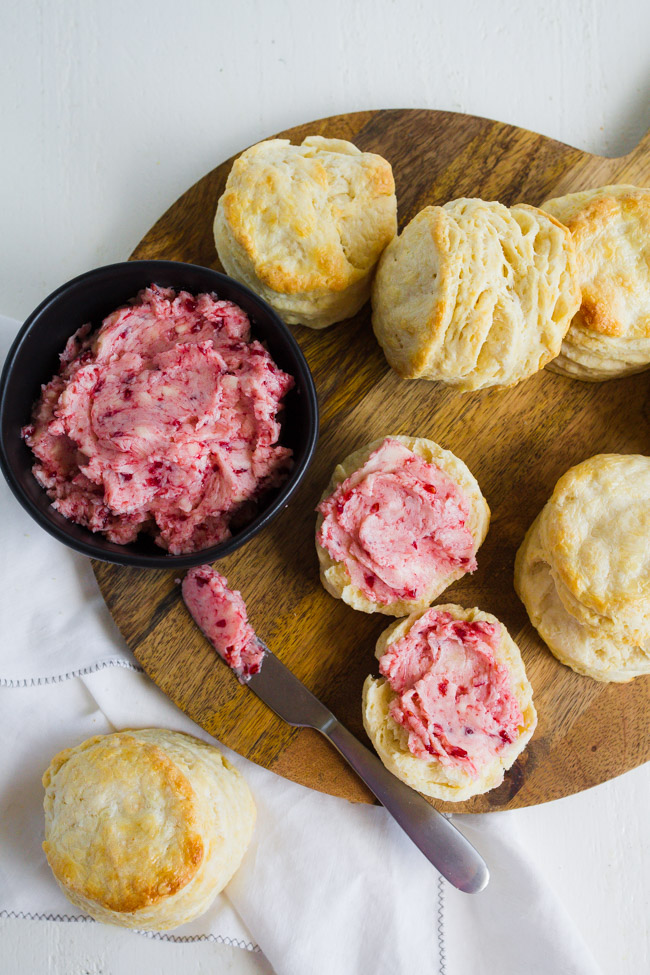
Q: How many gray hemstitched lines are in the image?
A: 3